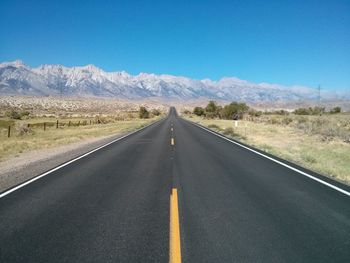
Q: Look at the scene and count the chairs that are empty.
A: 0